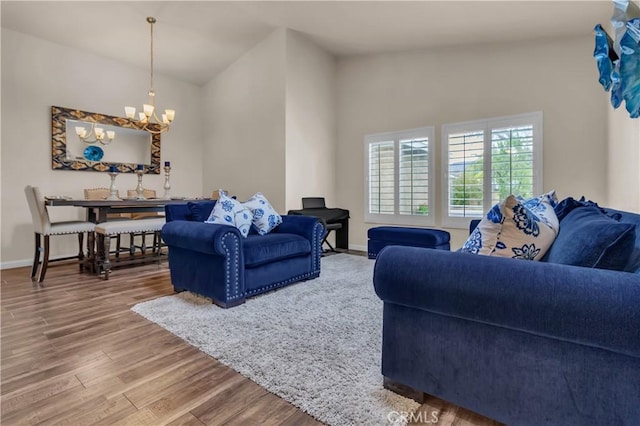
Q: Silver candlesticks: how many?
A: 3